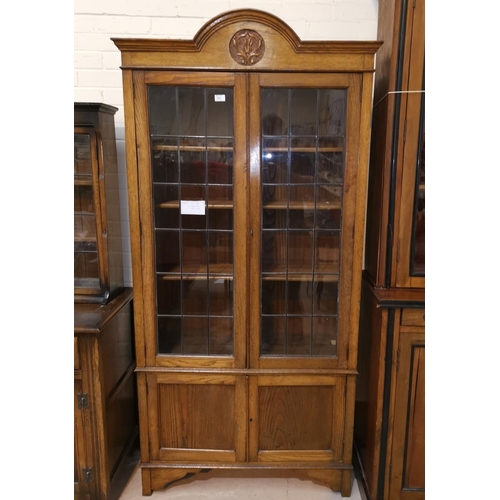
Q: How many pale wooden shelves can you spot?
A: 3